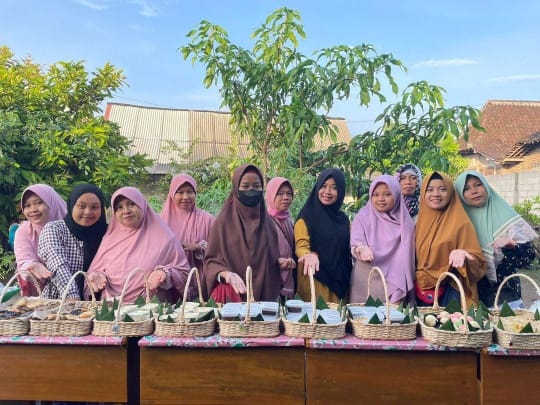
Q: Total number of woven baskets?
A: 9